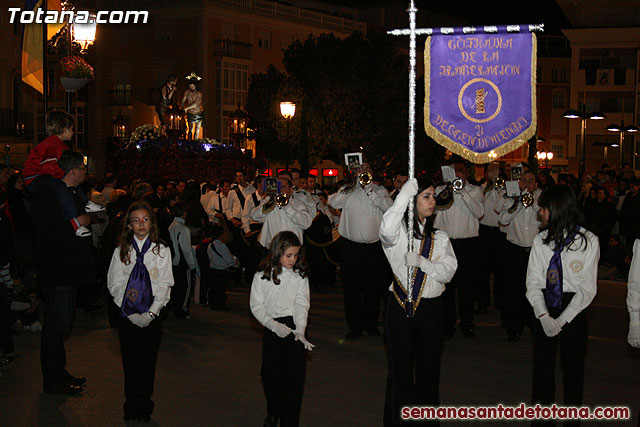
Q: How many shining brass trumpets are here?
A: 5